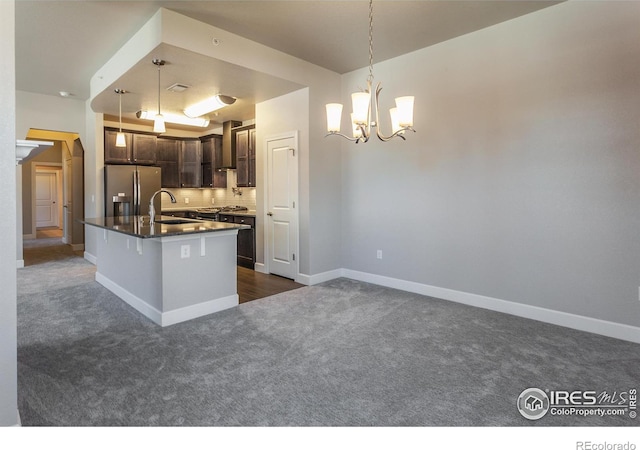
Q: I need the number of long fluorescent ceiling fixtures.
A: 2